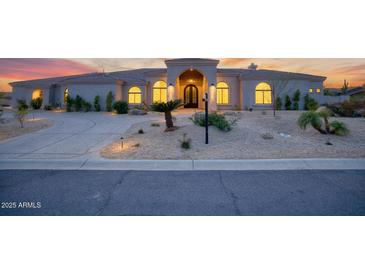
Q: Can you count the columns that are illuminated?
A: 2